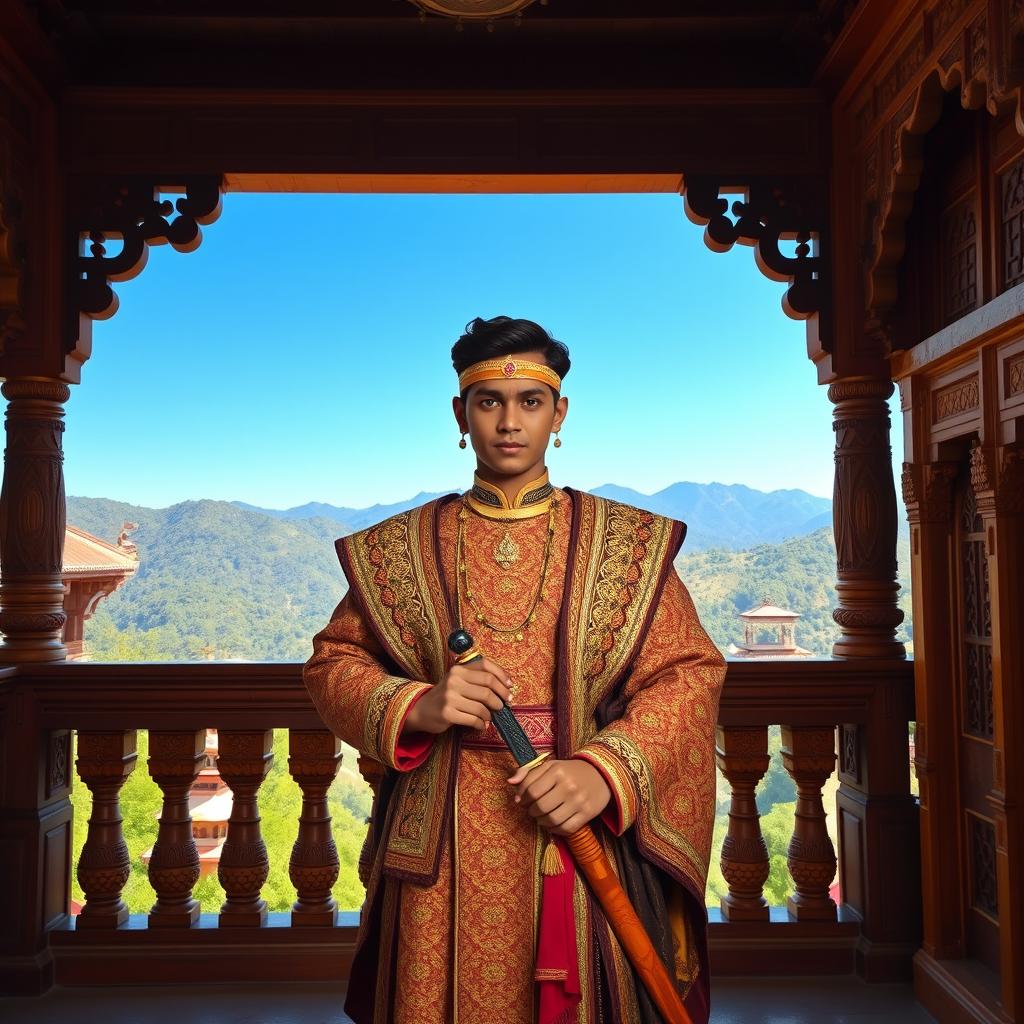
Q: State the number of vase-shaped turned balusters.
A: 7